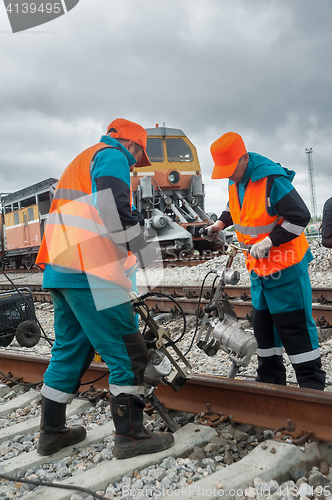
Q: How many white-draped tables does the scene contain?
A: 0